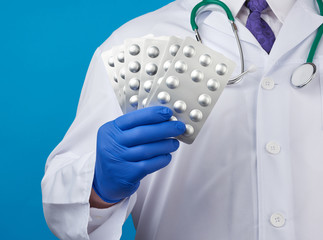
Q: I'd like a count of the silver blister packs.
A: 6